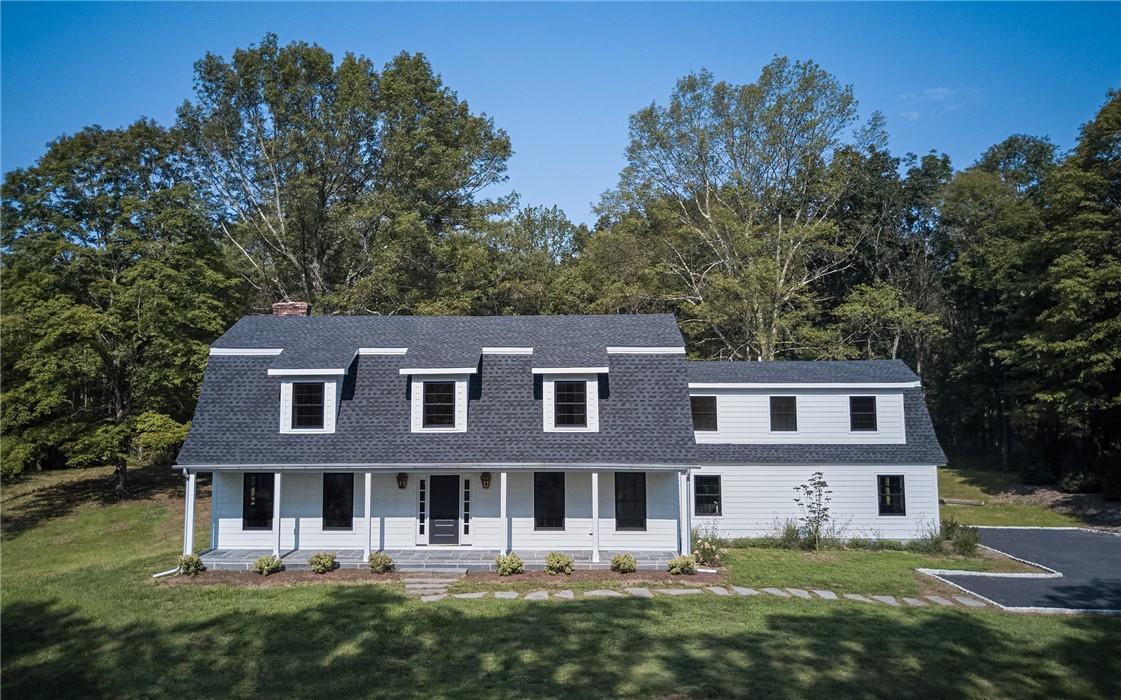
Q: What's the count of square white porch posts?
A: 6